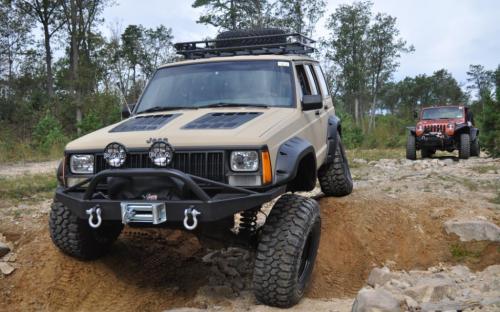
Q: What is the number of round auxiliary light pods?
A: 2